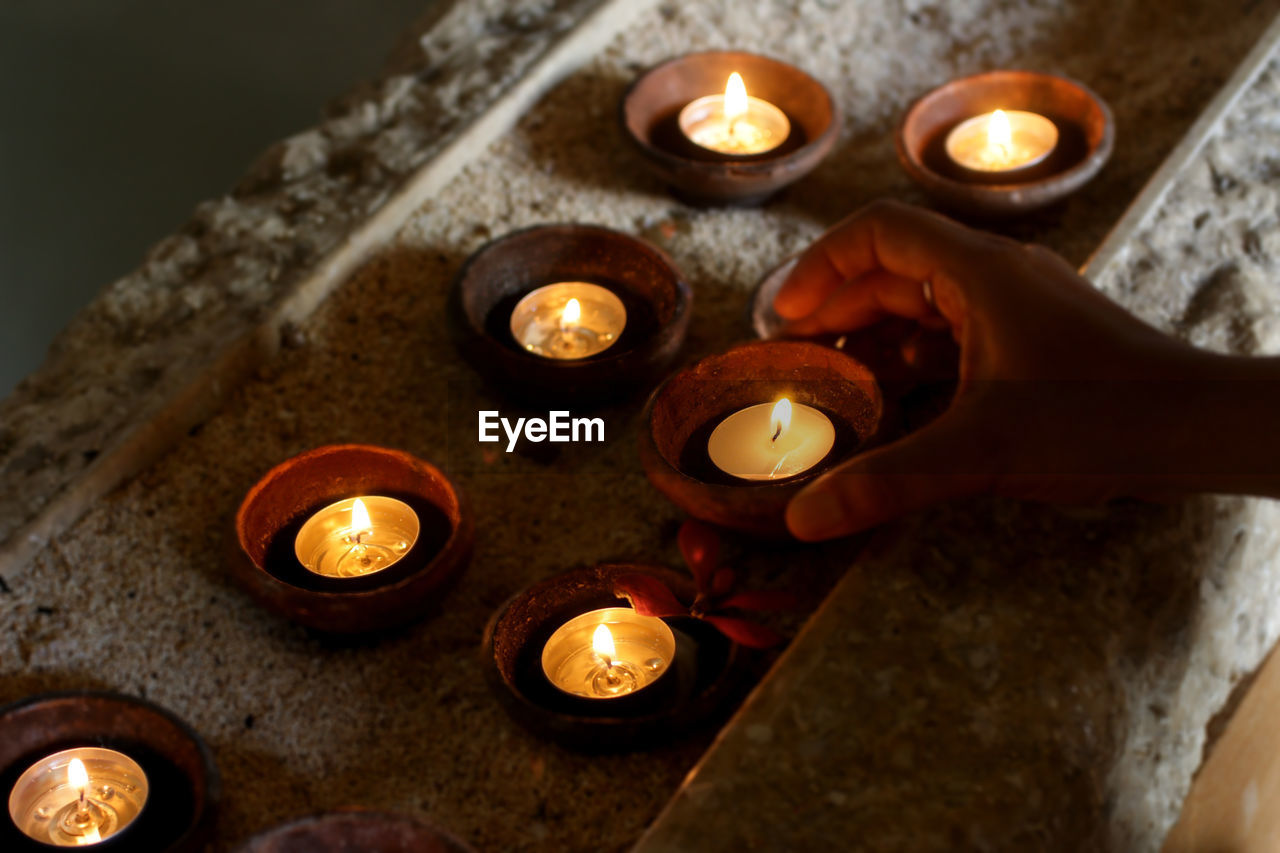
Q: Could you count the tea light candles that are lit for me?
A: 7